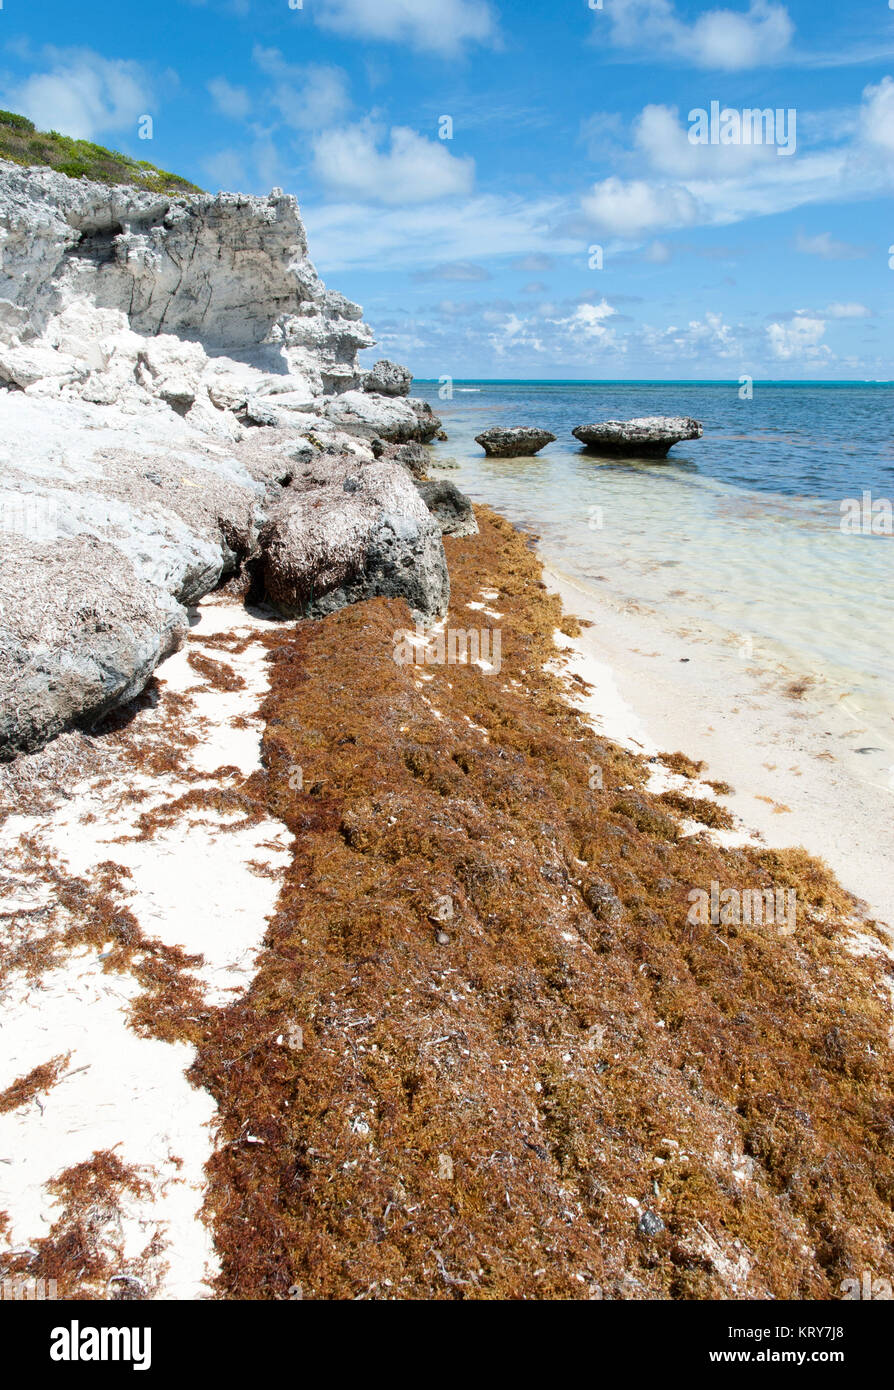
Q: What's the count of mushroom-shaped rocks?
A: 2